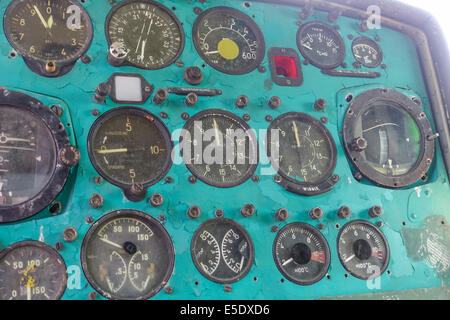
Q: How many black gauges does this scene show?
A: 15